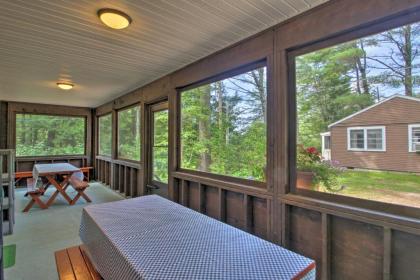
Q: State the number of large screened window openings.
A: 5